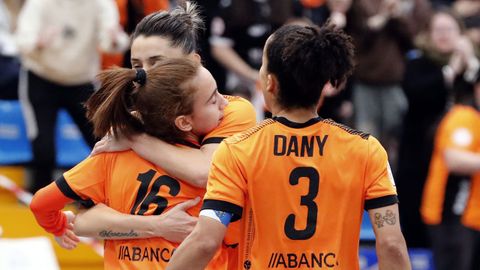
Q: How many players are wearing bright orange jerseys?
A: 3